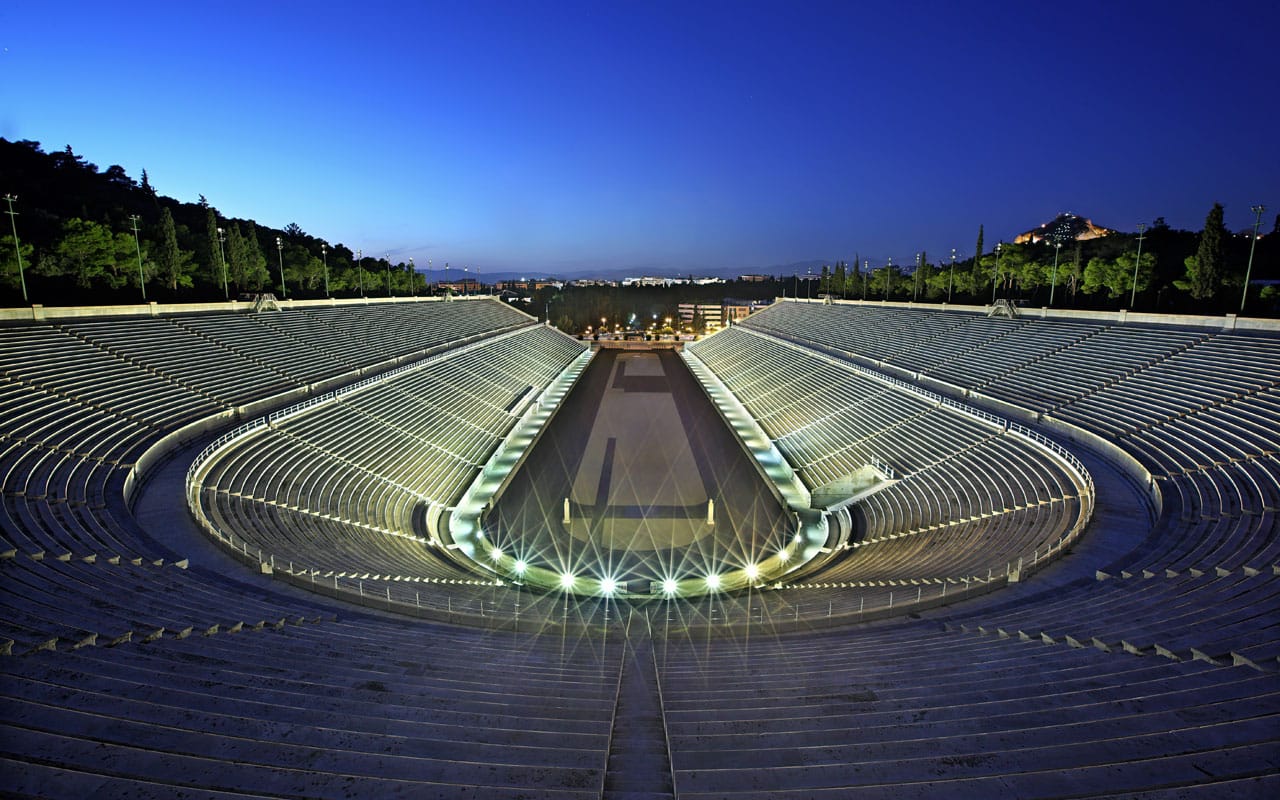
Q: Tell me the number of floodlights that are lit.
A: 10